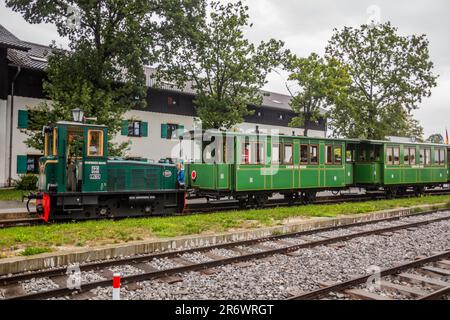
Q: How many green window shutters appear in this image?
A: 6